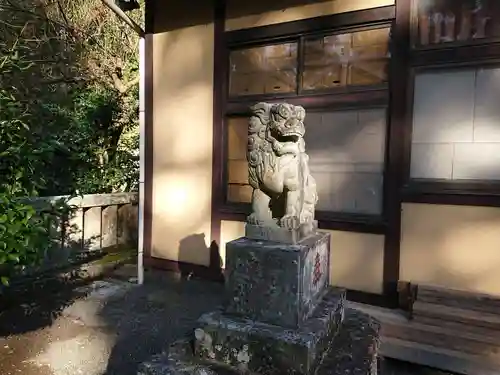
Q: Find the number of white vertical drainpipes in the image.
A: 1